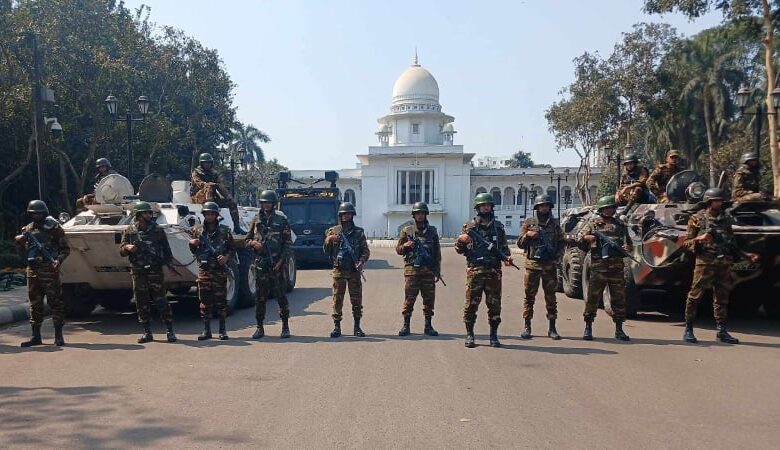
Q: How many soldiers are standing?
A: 10